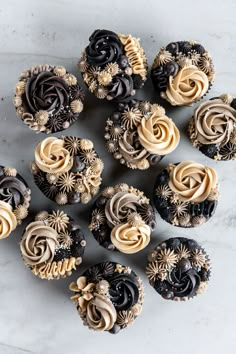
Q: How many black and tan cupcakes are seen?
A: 12